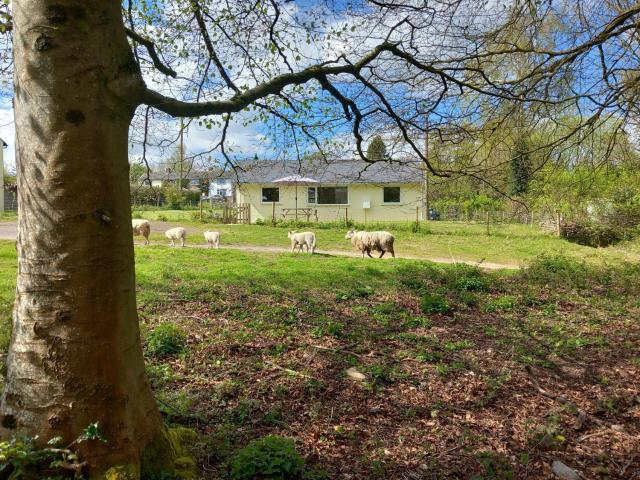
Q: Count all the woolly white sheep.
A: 5